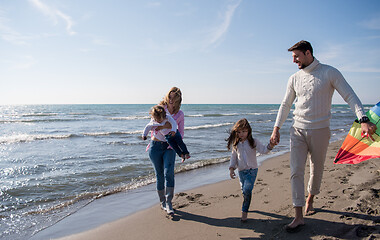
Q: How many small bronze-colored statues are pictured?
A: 0